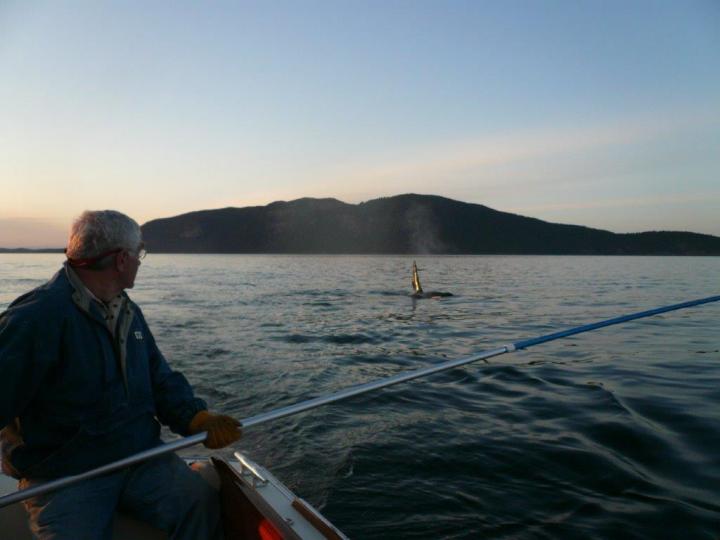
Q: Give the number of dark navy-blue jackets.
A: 1